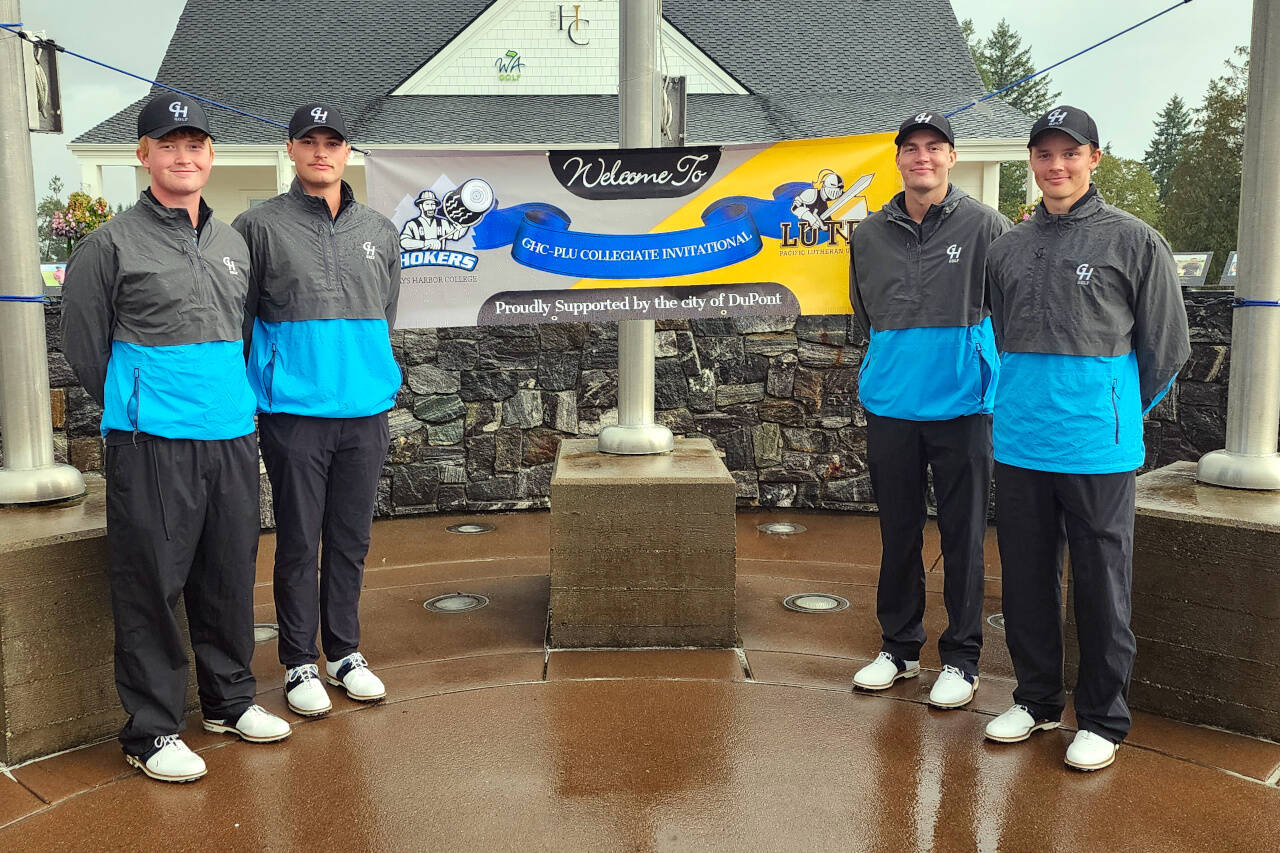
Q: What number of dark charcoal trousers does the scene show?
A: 4